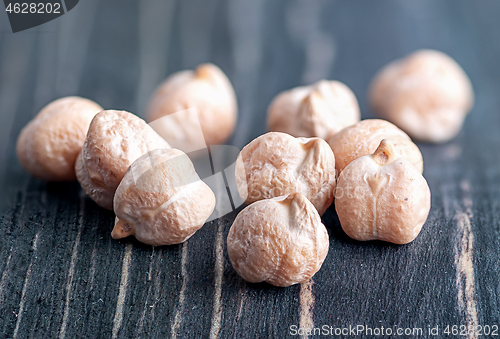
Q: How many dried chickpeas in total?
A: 10